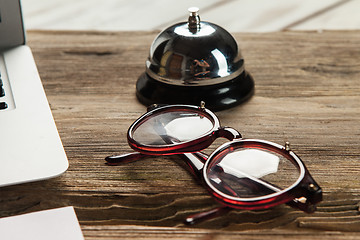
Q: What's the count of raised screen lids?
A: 1